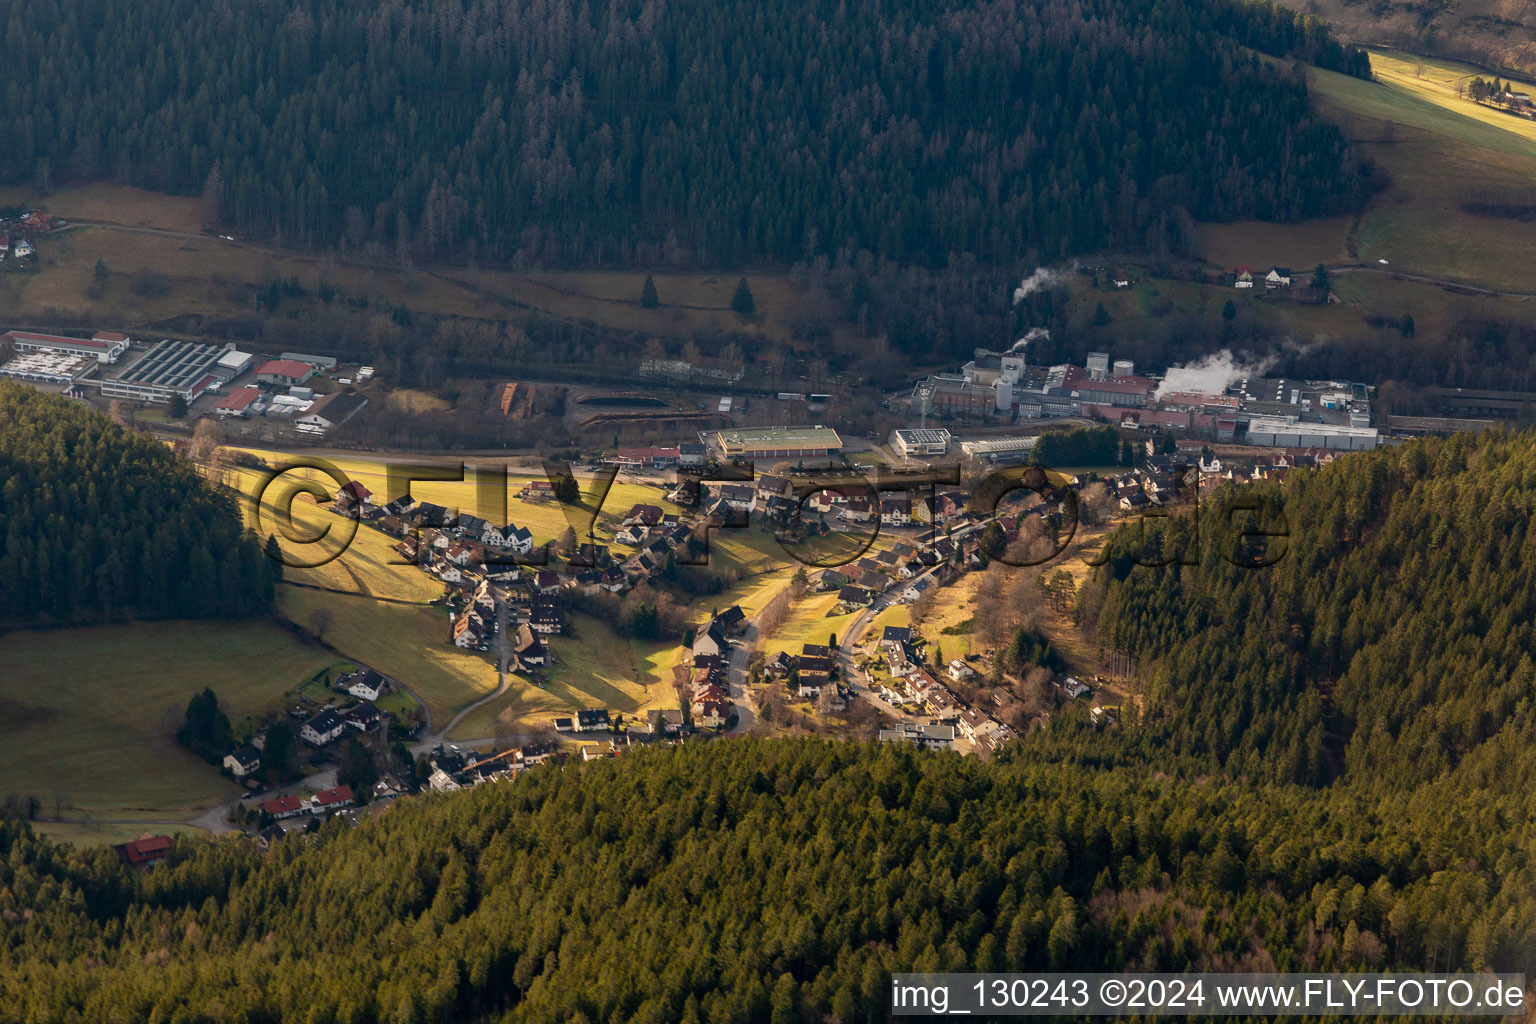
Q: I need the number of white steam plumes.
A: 3